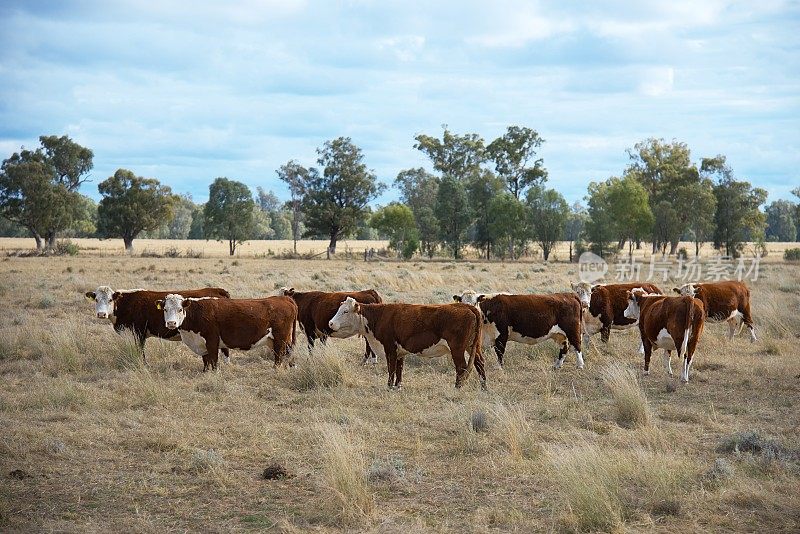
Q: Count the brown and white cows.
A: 8